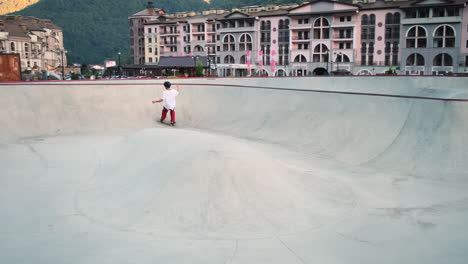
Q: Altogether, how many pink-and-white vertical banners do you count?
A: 3